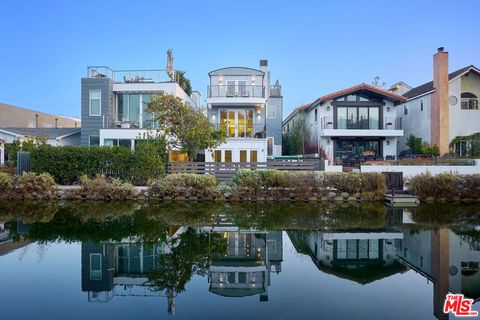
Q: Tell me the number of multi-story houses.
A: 4